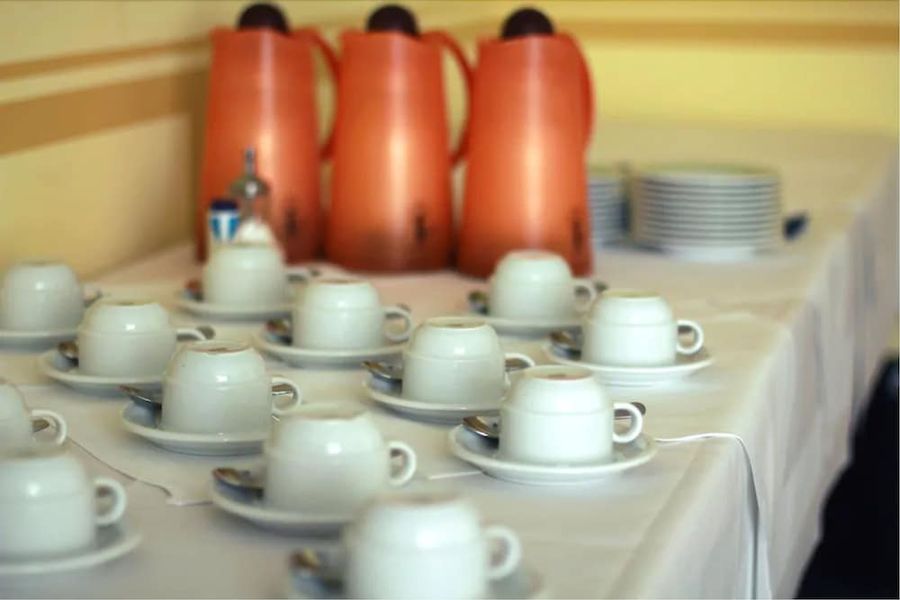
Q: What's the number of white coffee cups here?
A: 13